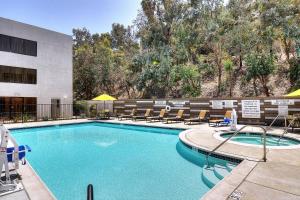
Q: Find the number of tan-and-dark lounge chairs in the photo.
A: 6